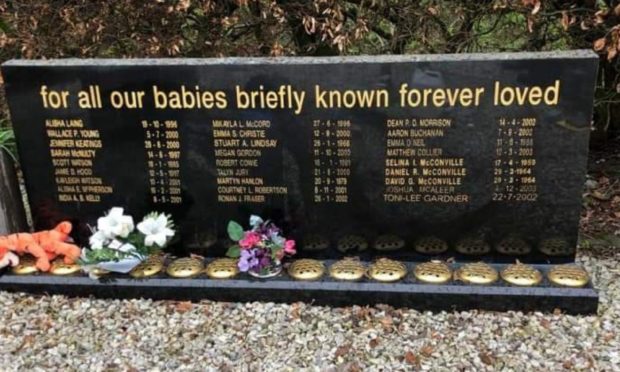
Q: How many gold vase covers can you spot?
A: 13